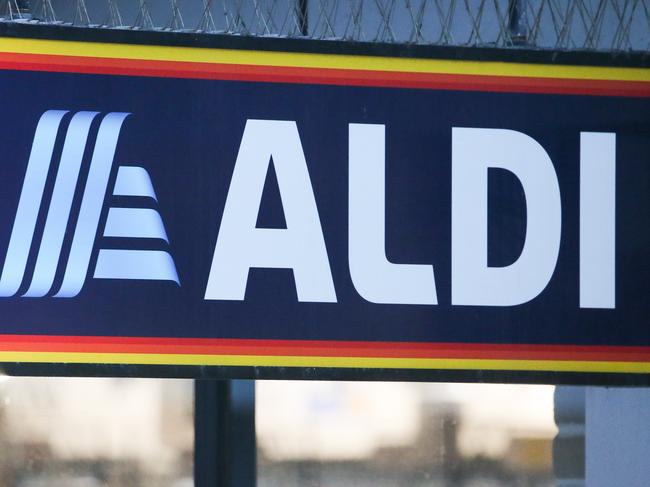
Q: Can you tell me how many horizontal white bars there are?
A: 3